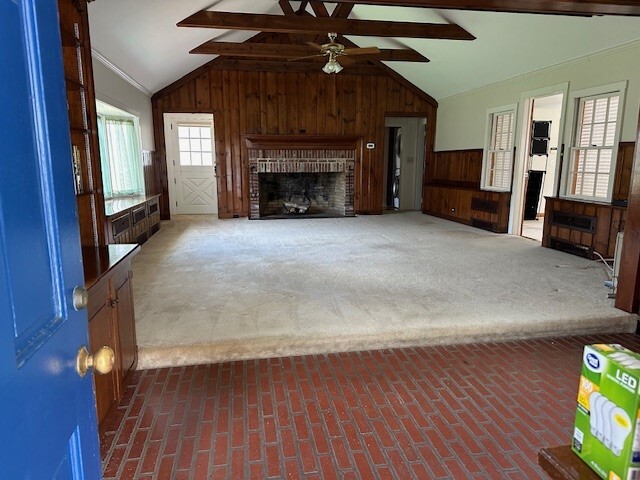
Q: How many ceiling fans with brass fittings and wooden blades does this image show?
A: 1